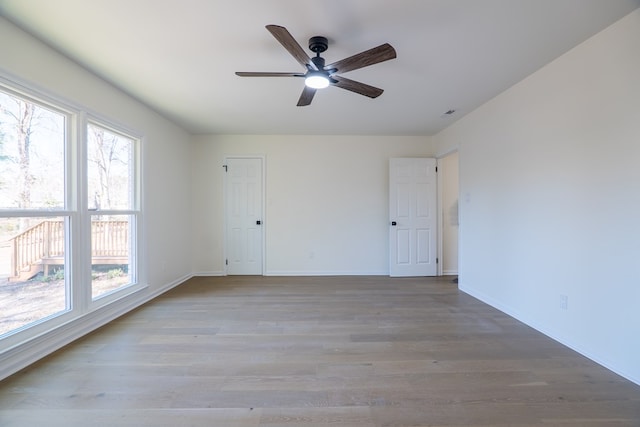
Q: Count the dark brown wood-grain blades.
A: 5